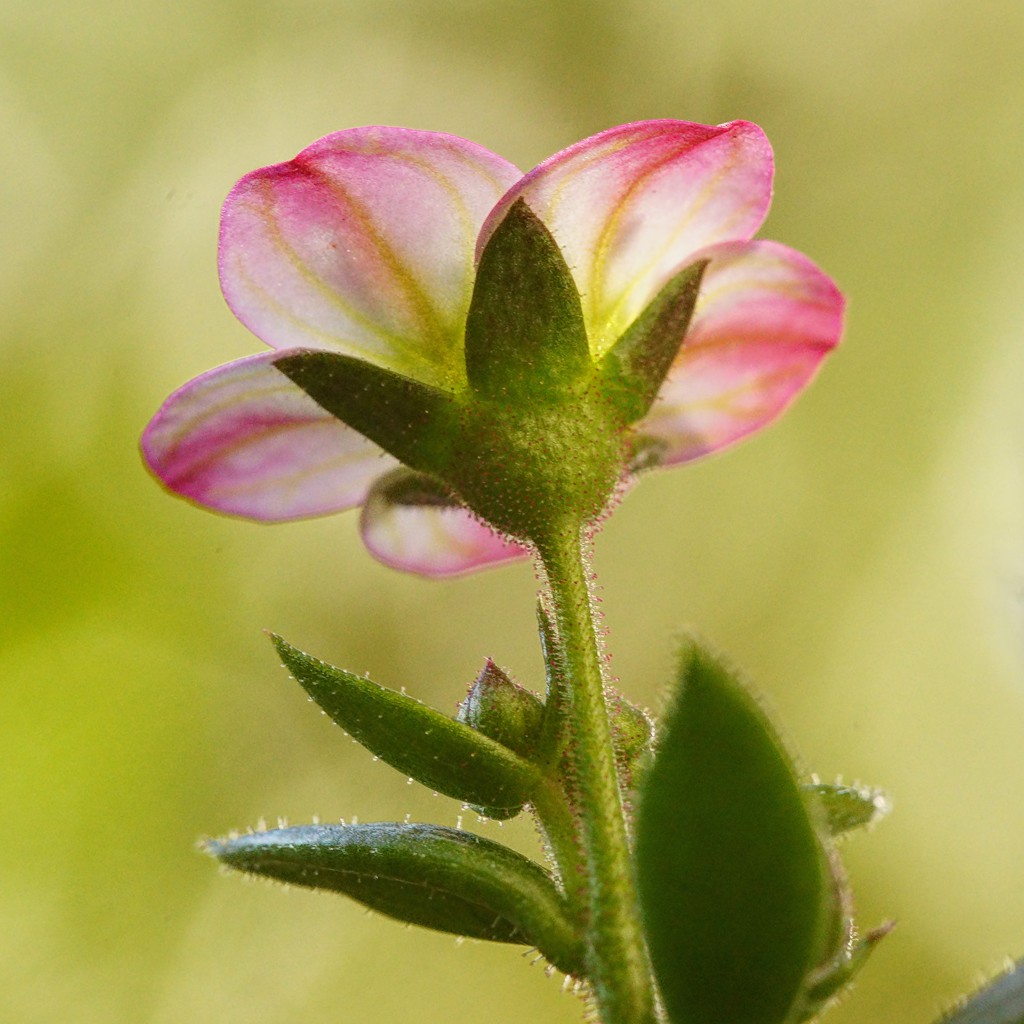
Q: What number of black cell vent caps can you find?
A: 0